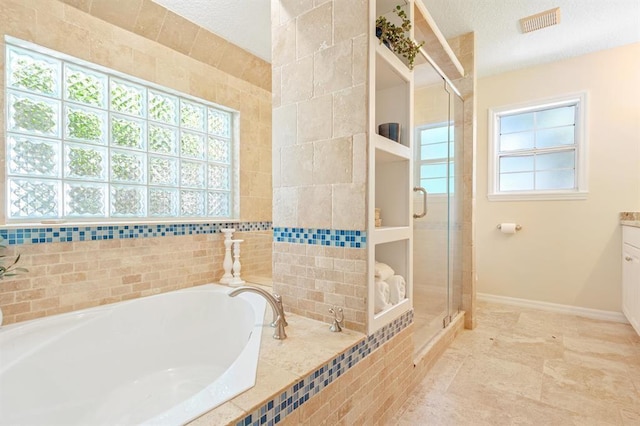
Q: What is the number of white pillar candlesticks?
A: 2